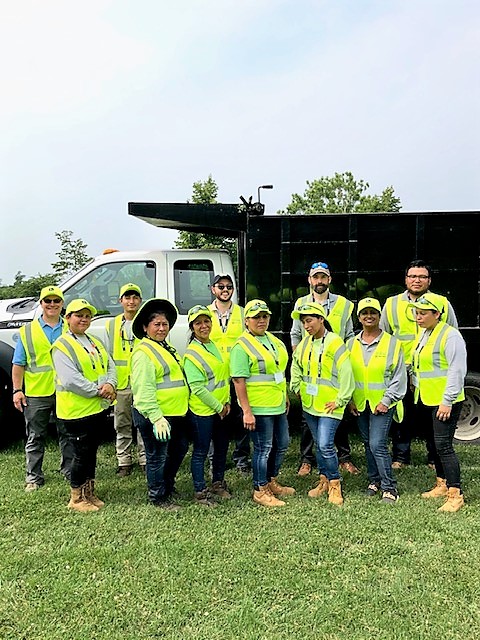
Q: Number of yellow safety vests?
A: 12